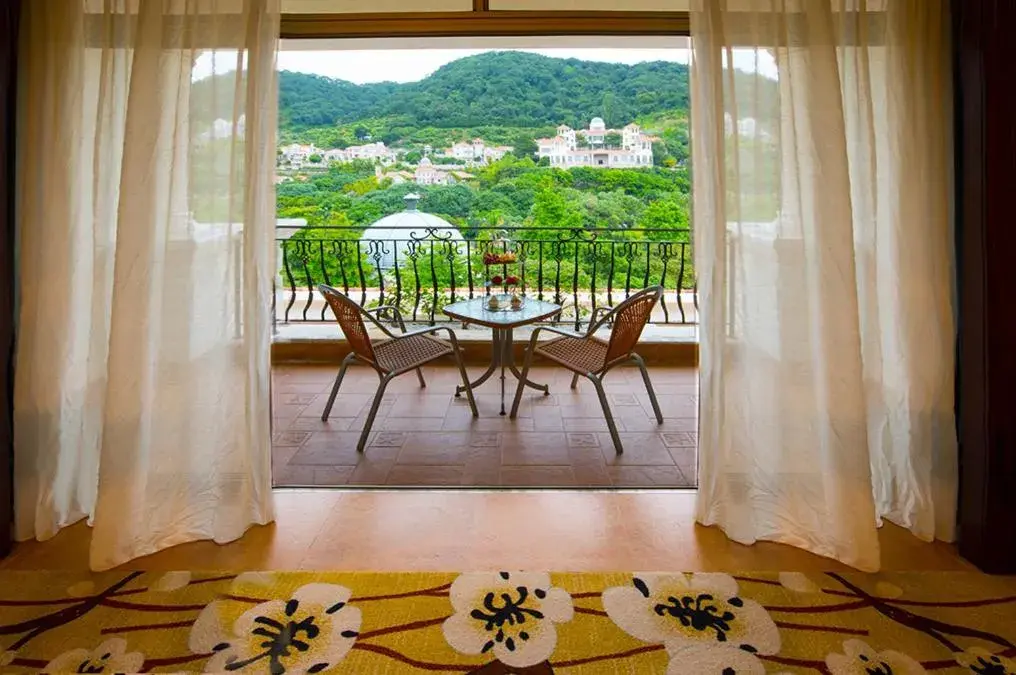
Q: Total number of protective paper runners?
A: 0